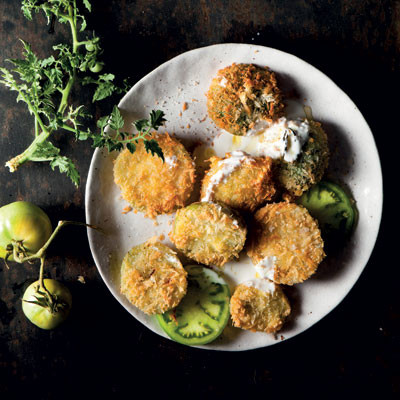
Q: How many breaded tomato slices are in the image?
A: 8